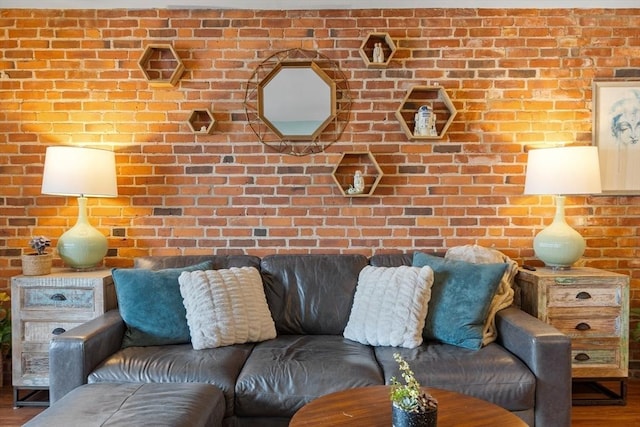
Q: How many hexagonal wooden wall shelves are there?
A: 5